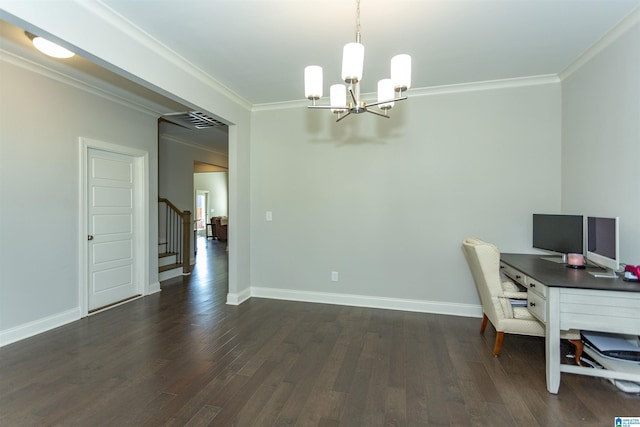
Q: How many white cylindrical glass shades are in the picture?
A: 5